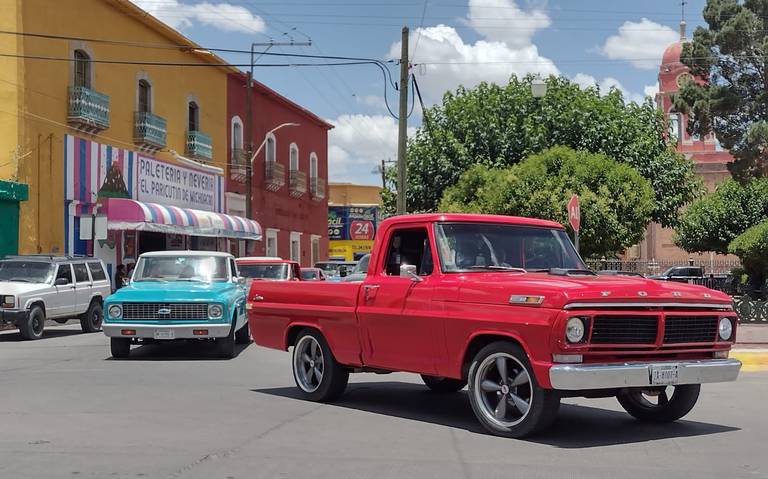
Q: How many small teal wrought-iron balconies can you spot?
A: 3